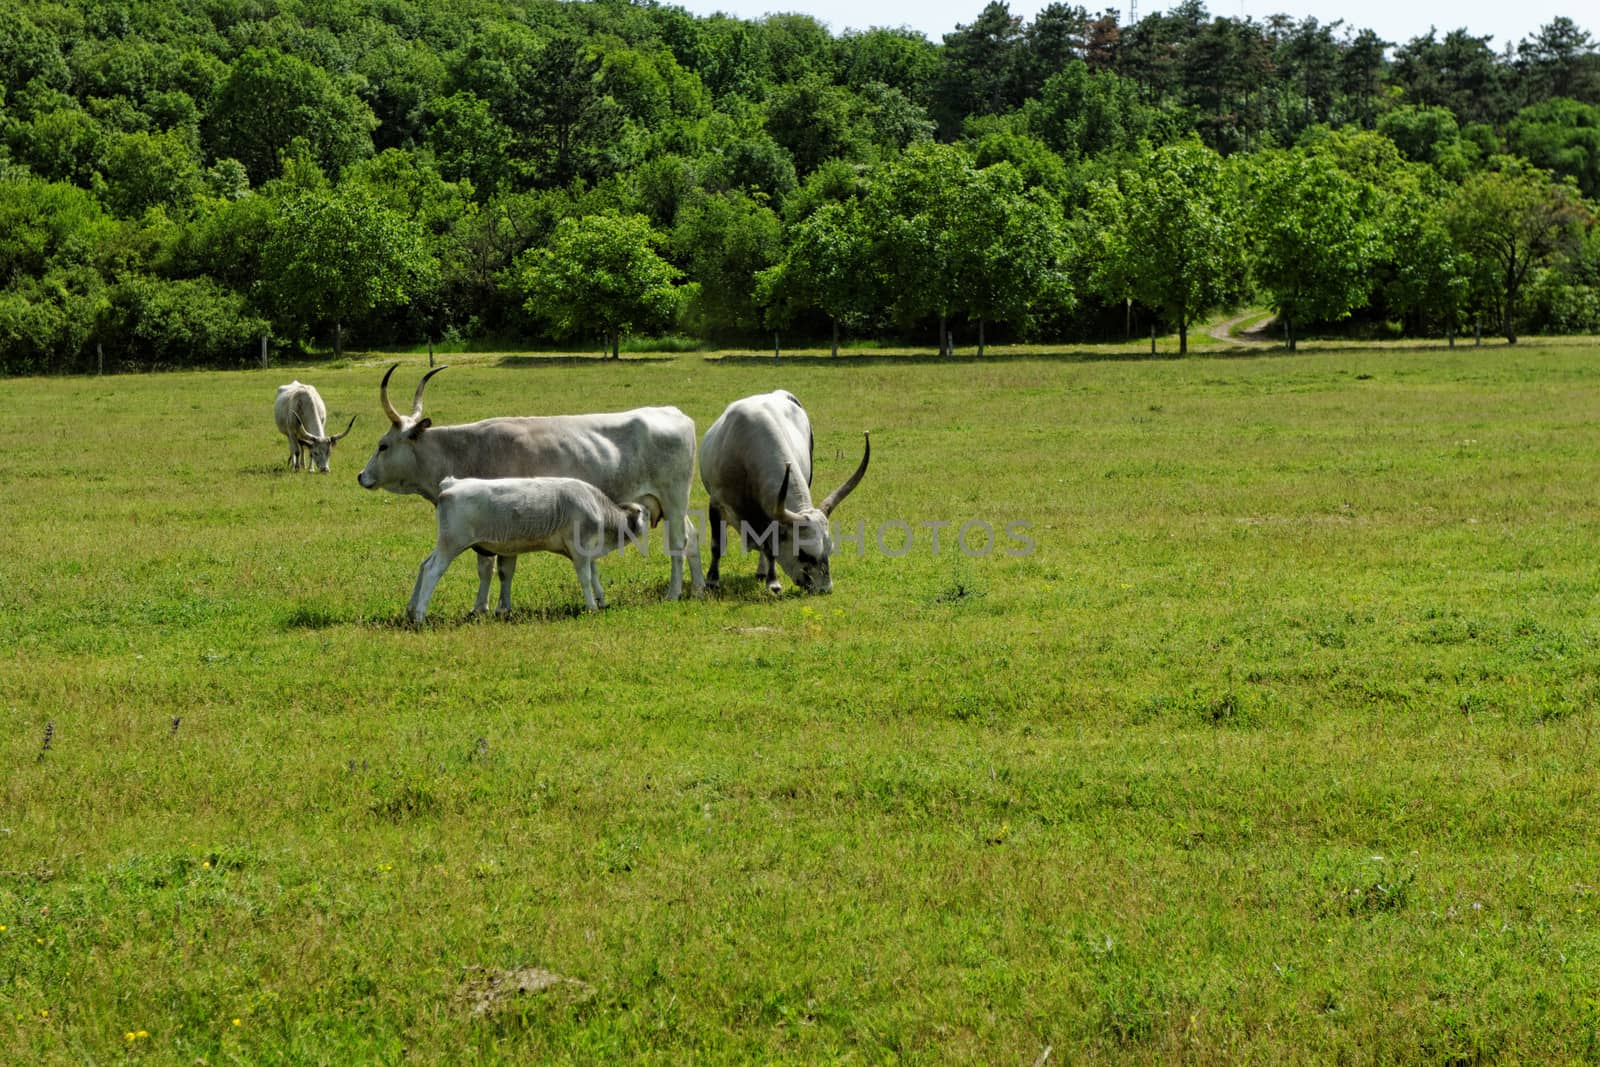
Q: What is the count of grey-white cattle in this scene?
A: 4